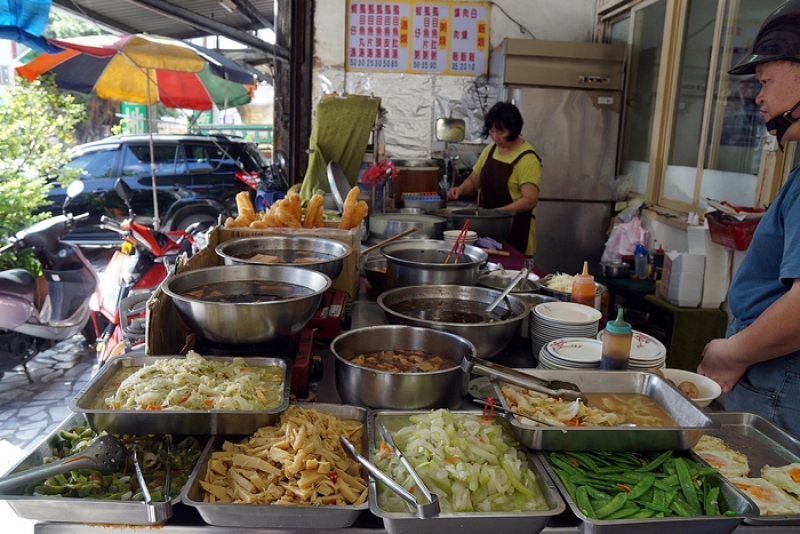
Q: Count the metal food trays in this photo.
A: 7